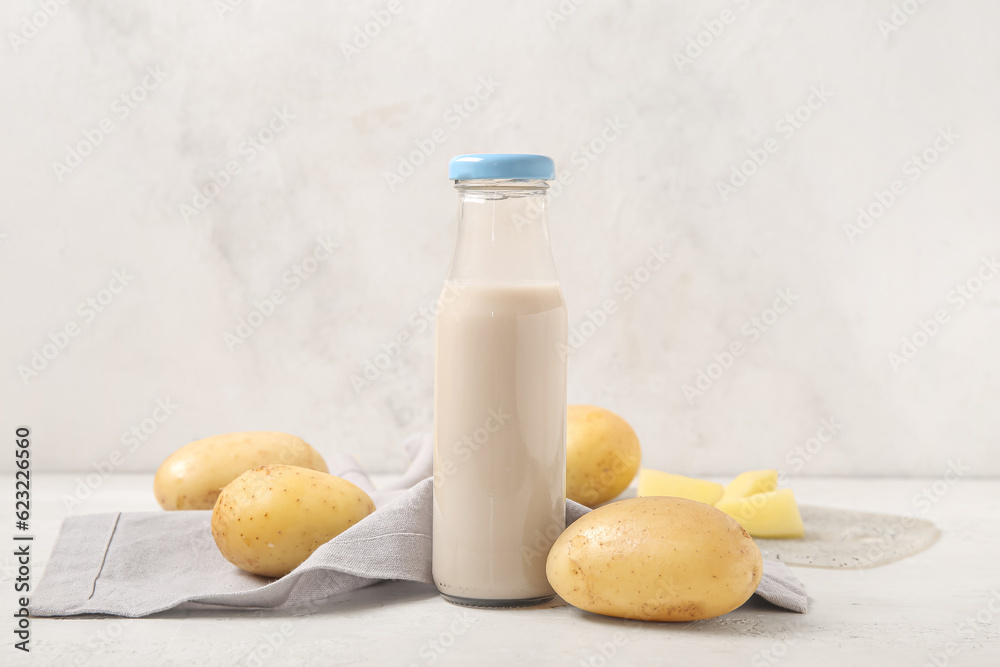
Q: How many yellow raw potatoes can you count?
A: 4